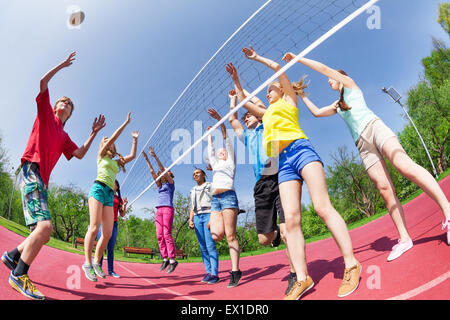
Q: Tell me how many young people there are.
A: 9